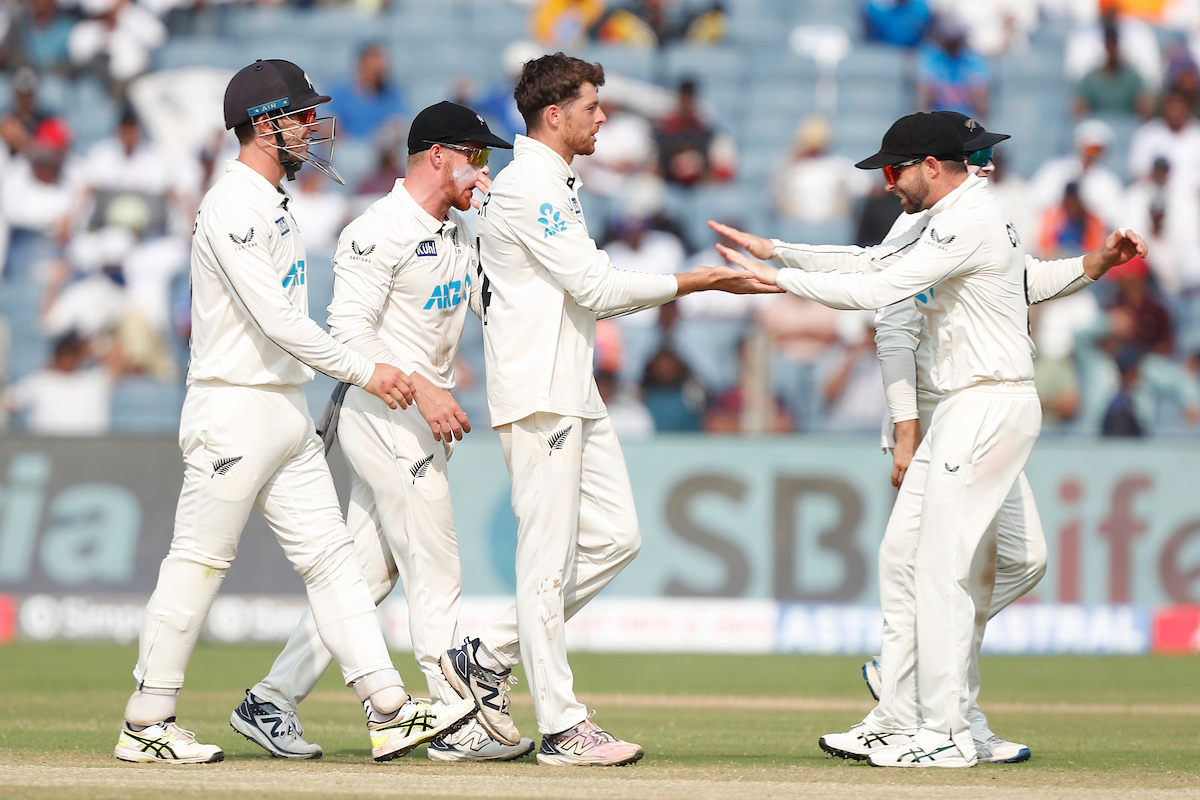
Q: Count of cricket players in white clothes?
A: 5